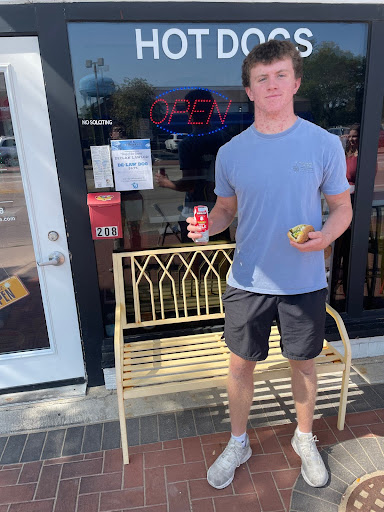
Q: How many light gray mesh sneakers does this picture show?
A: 2